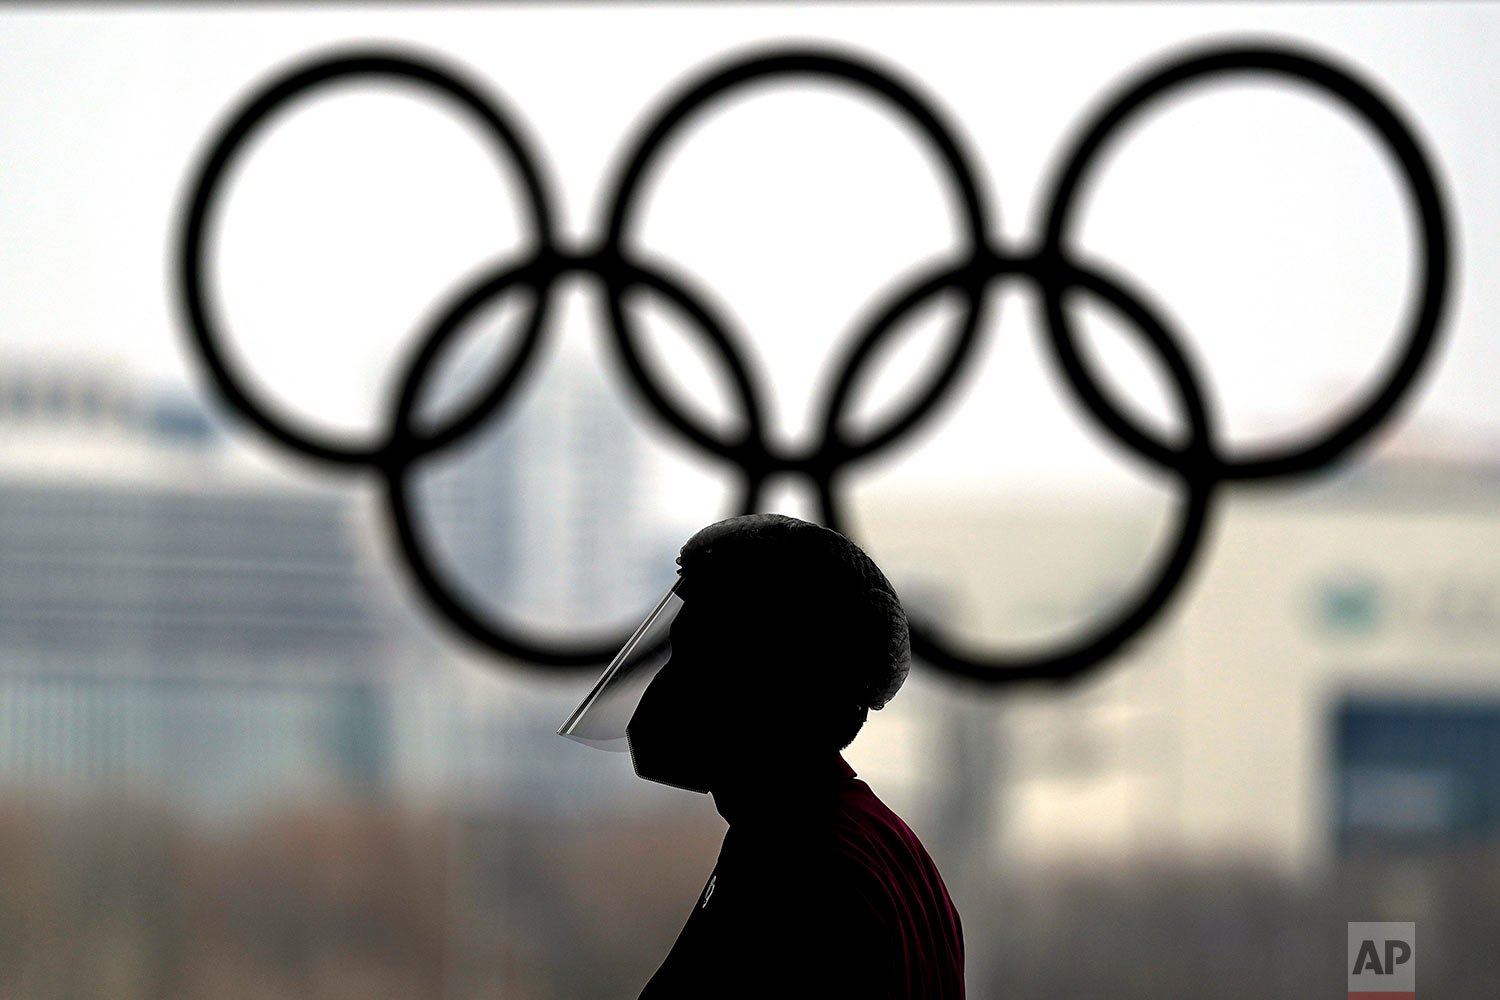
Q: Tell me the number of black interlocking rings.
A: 5